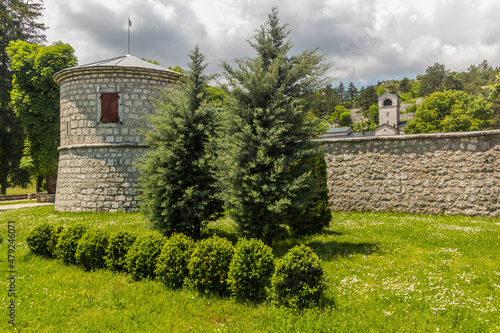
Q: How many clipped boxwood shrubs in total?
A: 9